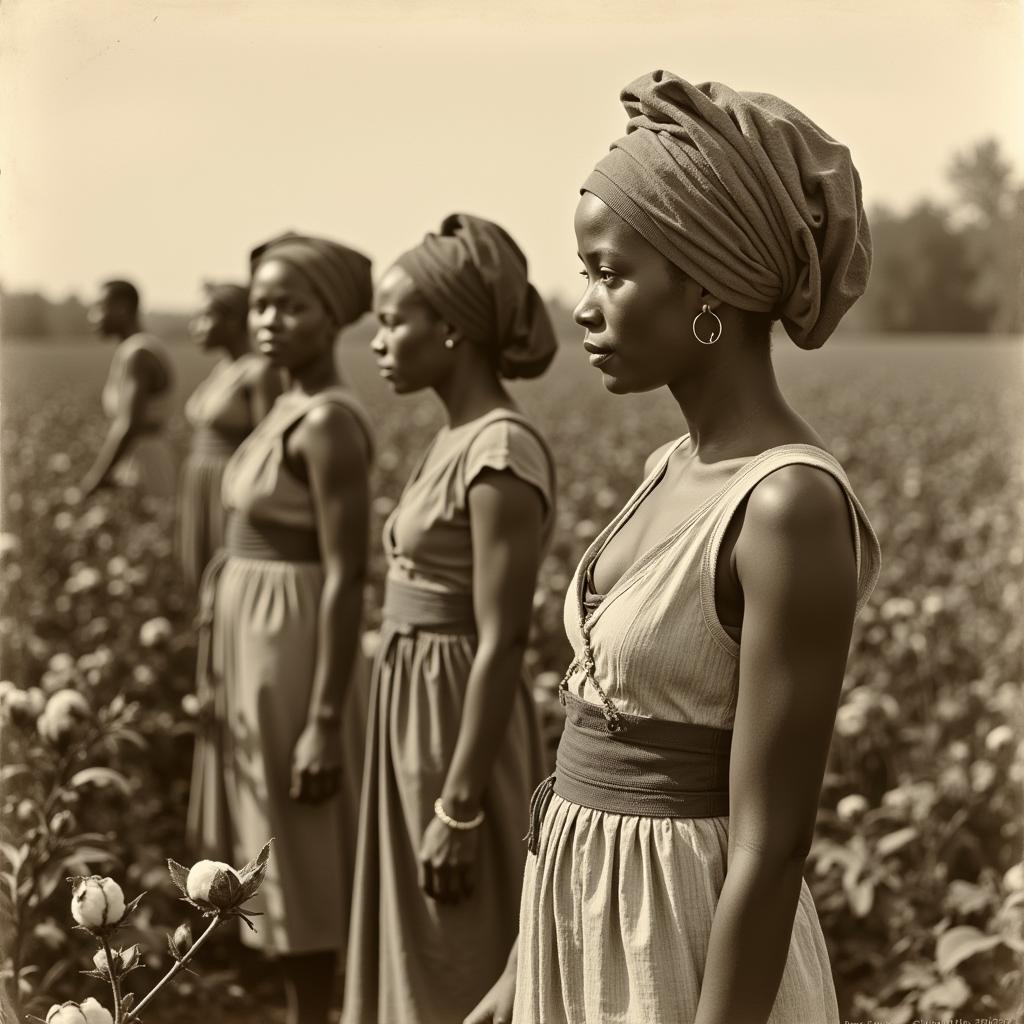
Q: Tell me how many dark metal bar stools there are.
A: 0